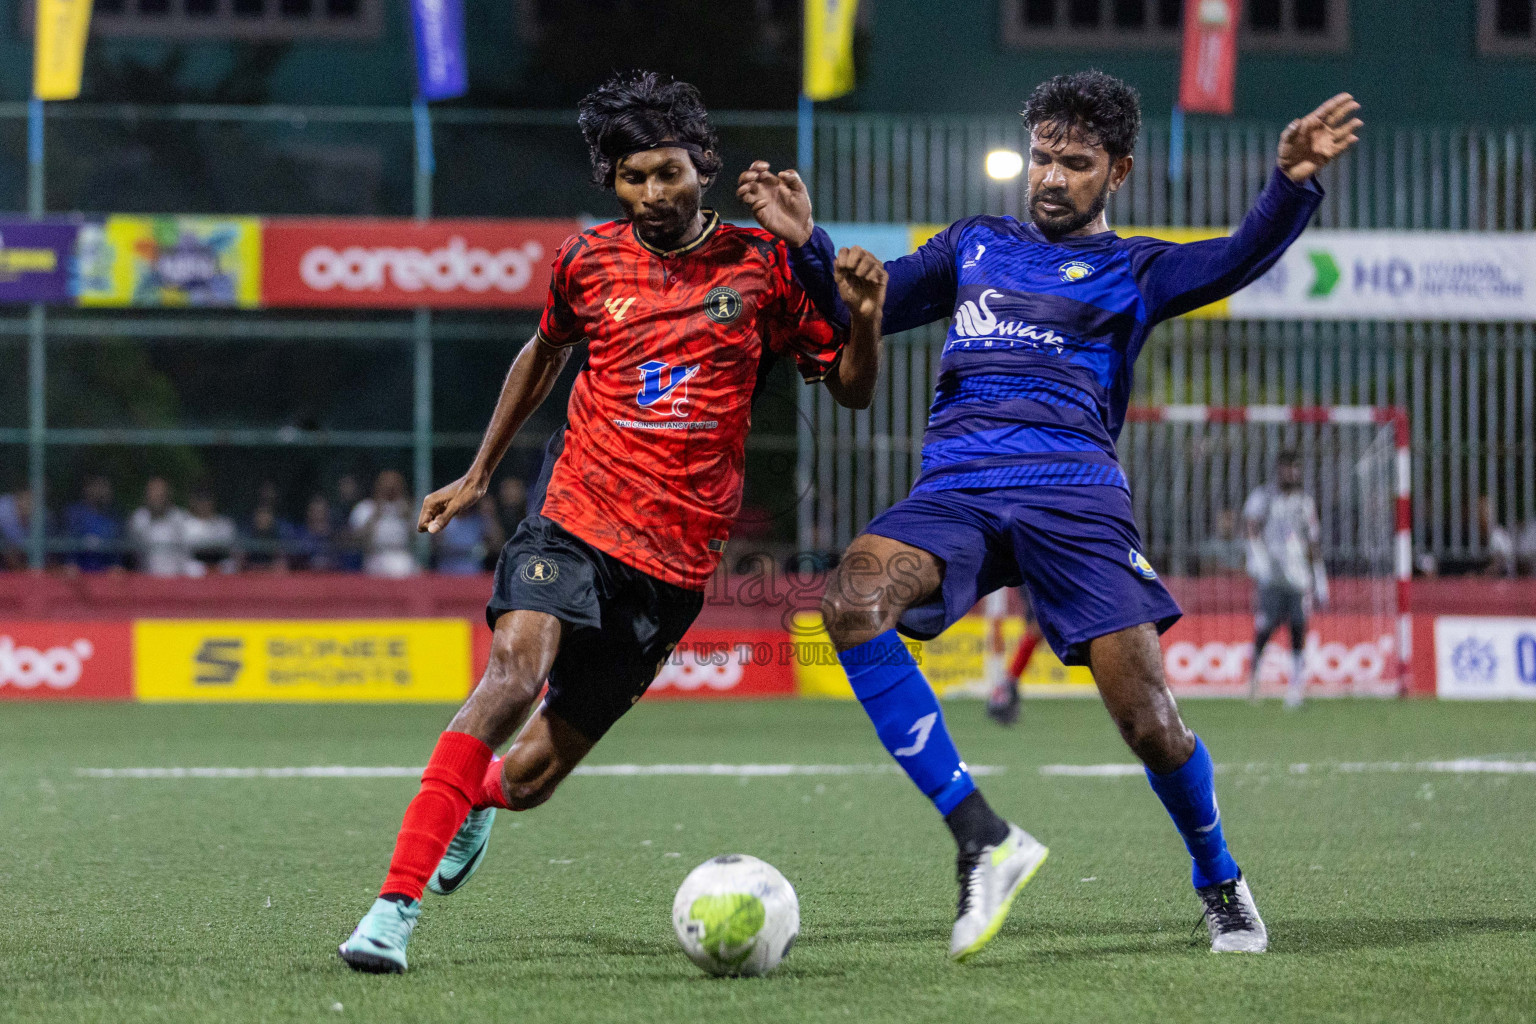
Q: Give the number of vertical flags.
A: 4